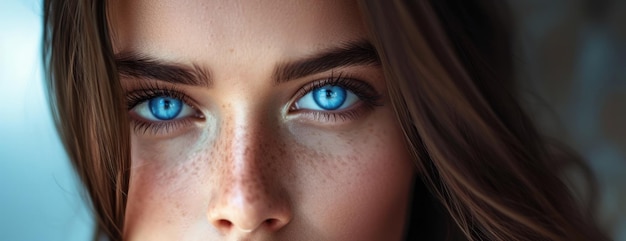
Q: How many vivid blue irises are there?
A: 2